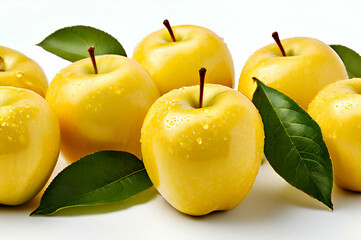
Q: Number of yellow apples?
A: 7